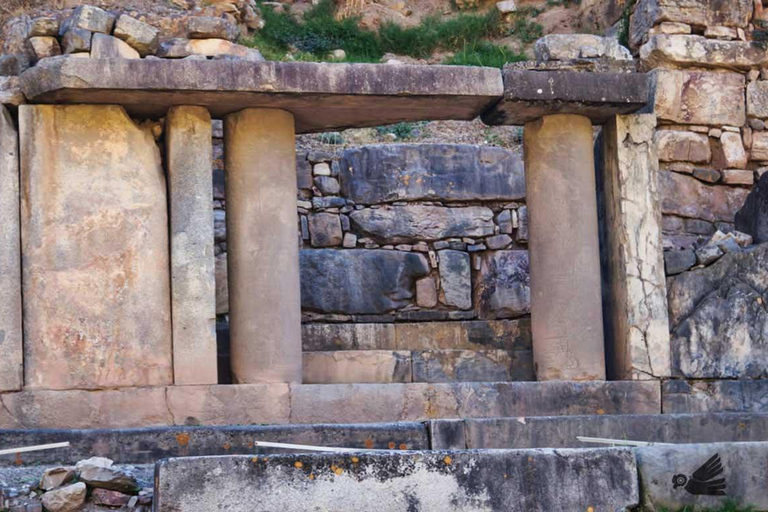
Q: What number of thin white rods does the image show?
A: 3